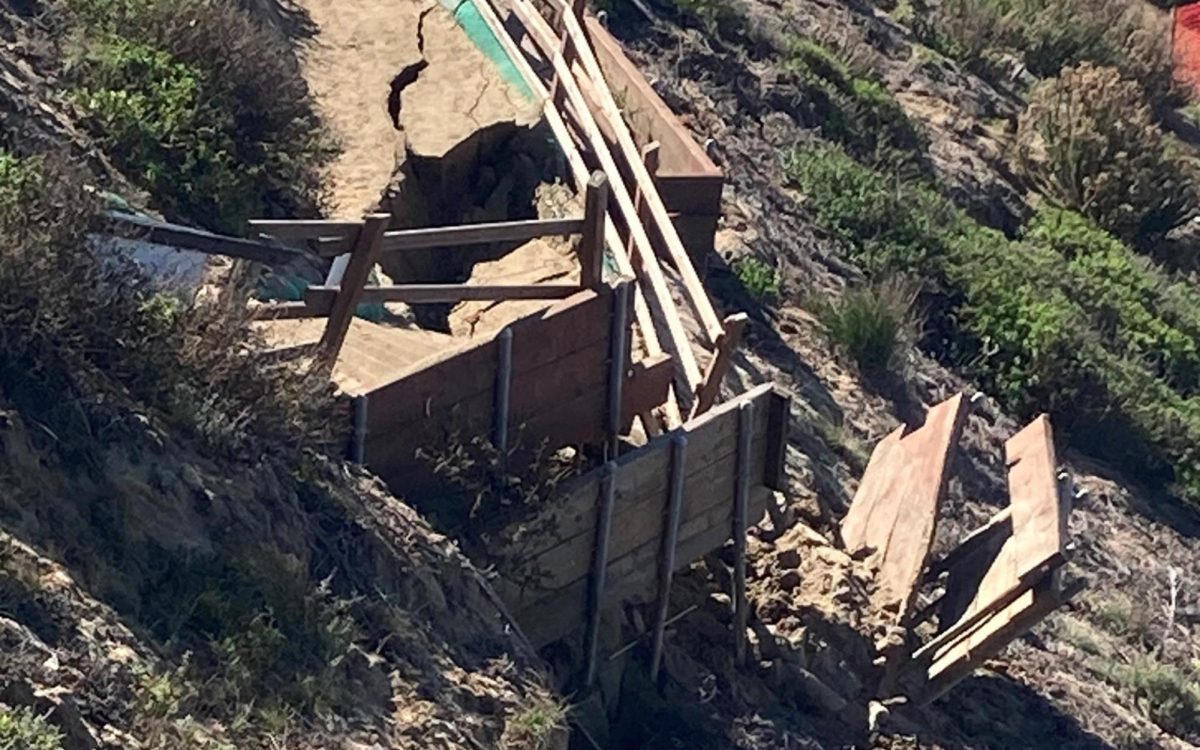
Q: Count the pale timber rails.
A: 3